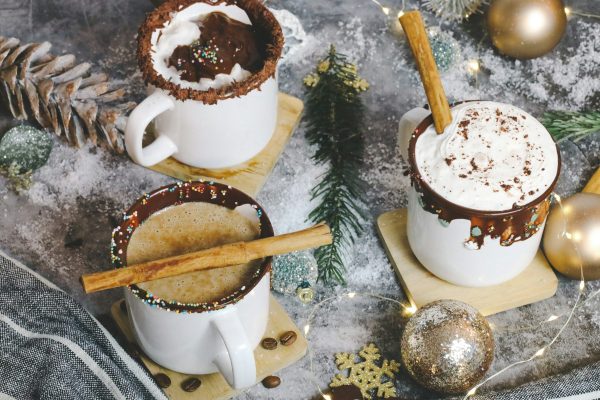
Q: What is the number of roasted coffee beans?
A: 5